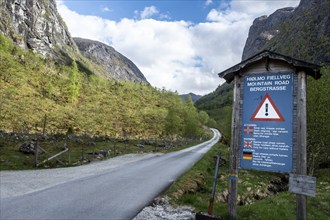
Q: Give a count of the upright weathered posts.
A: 2